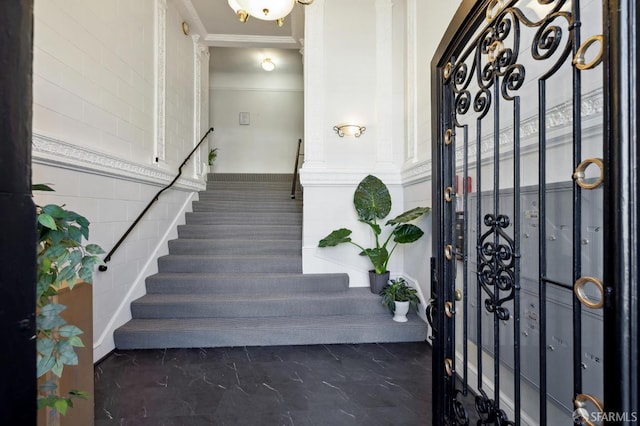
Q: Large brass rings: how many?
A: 4